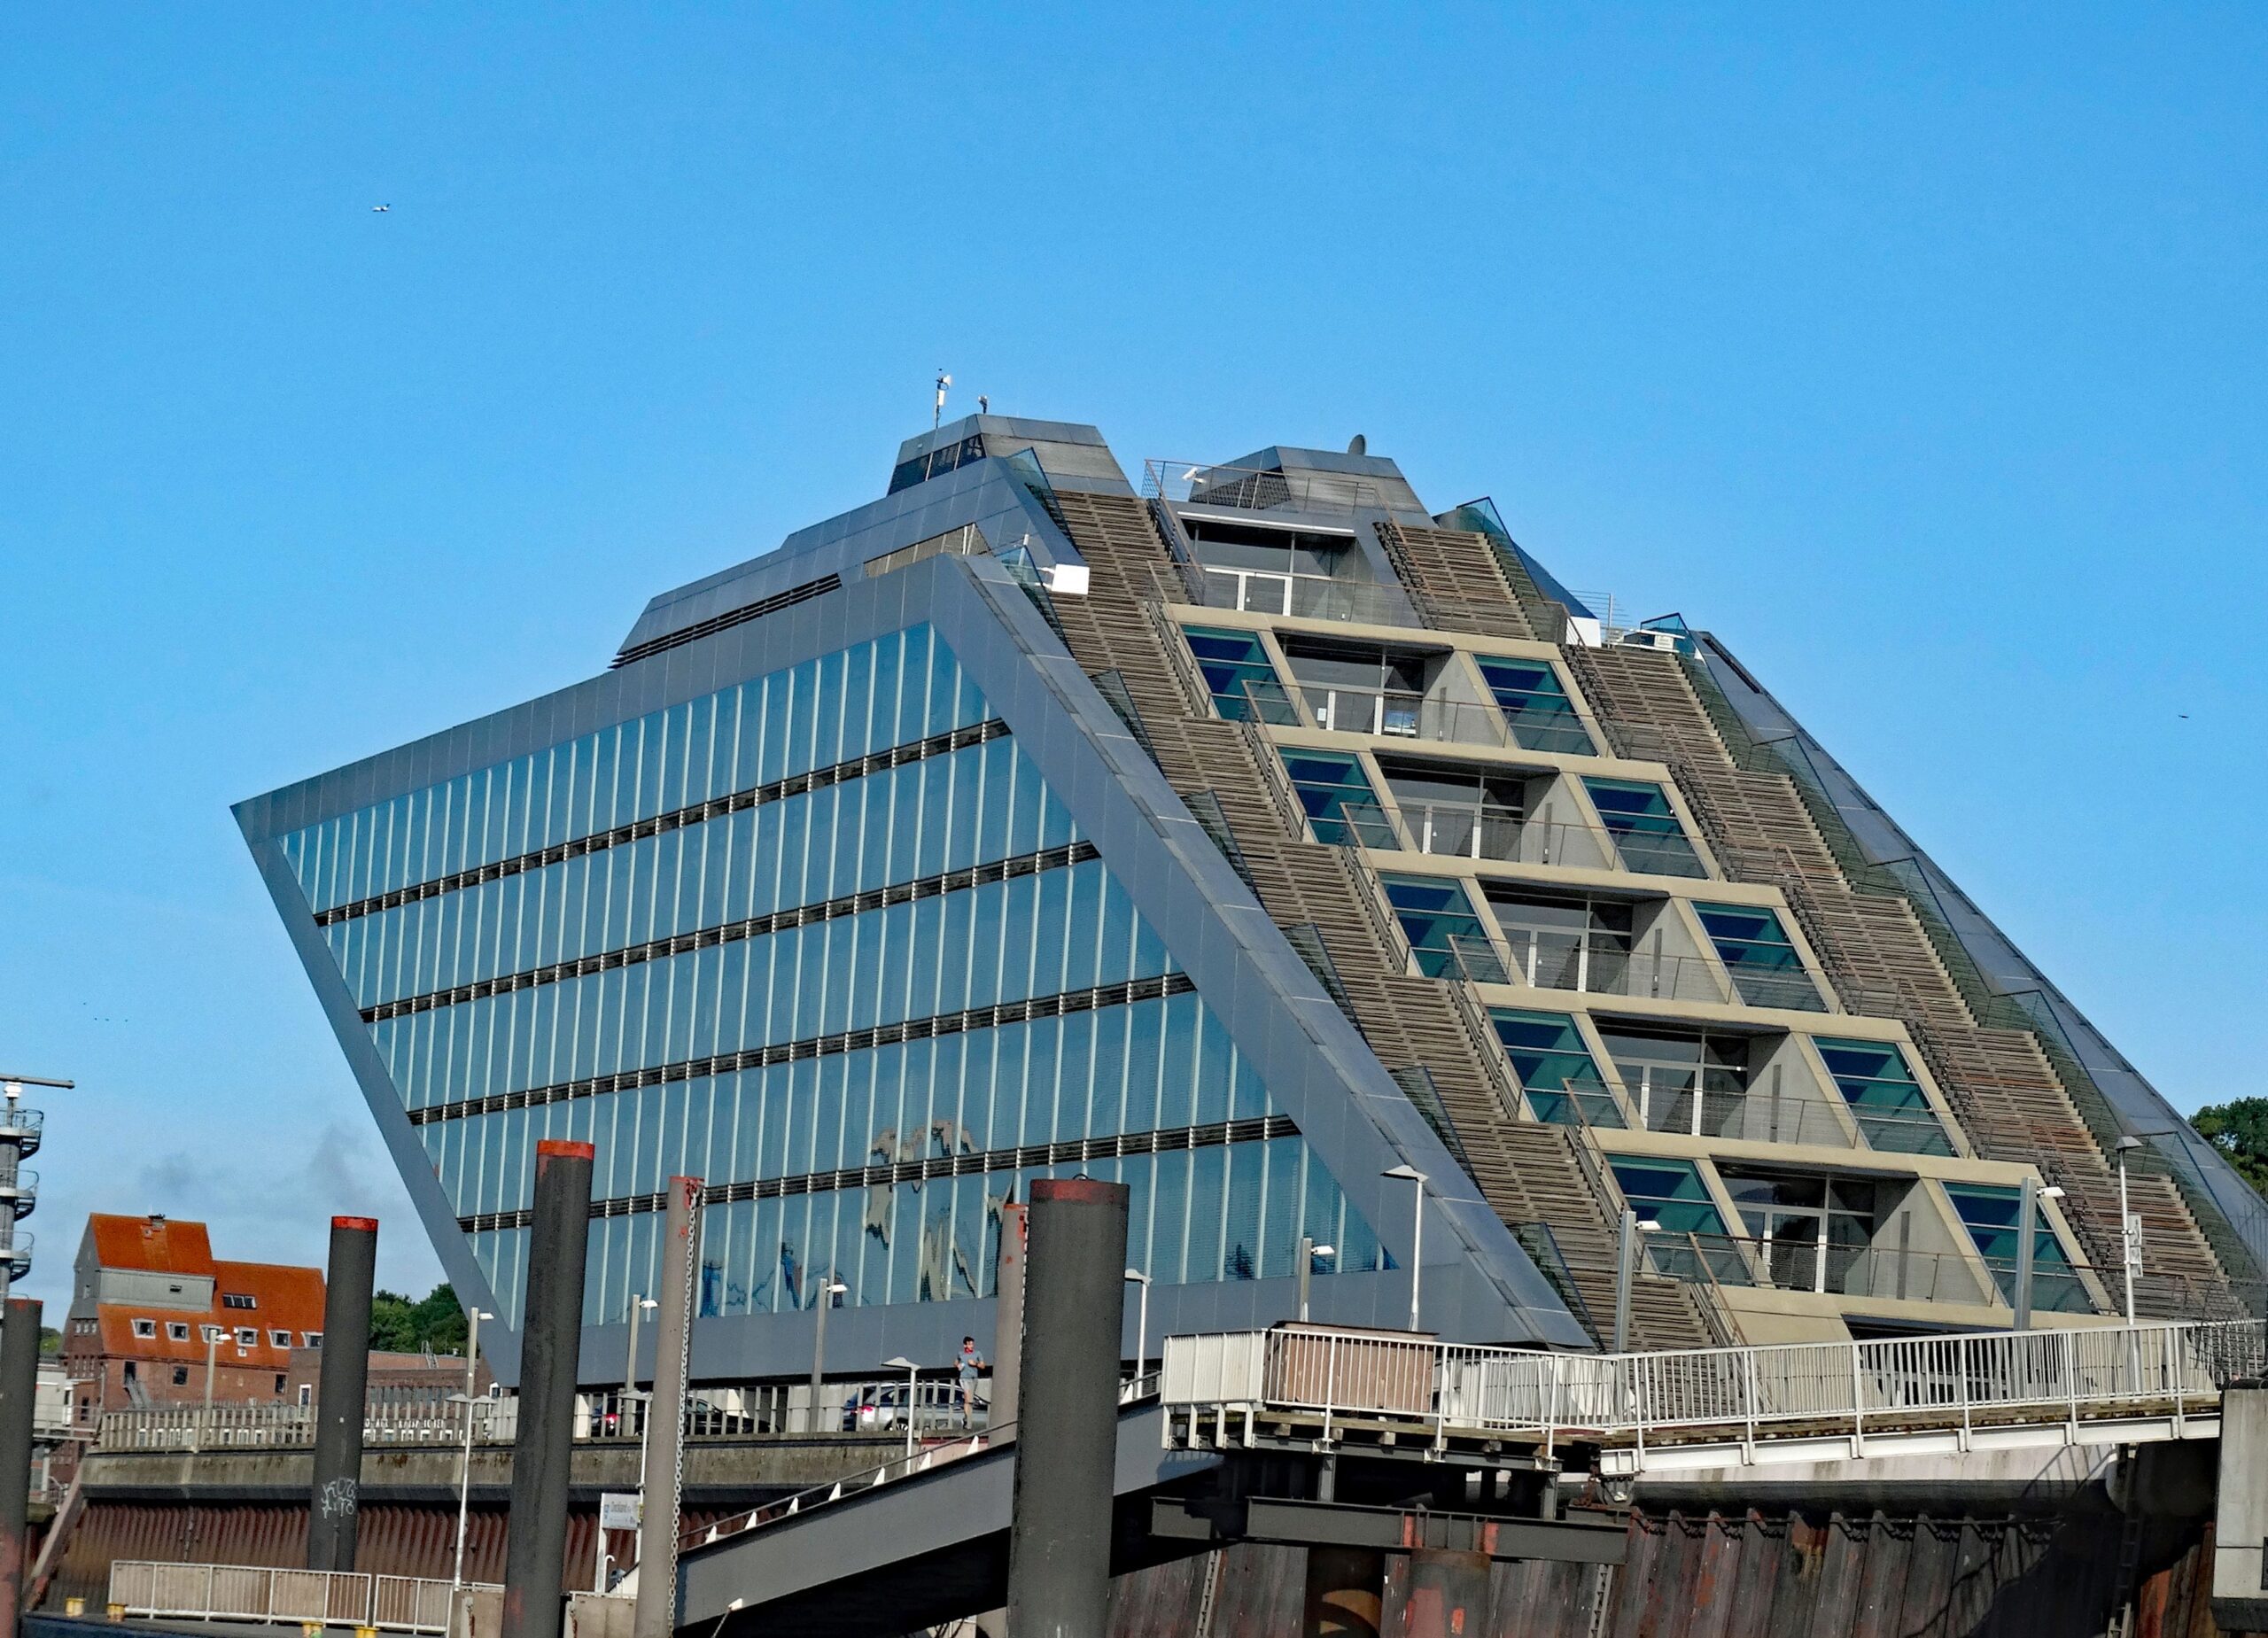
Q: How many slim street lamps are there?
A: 13